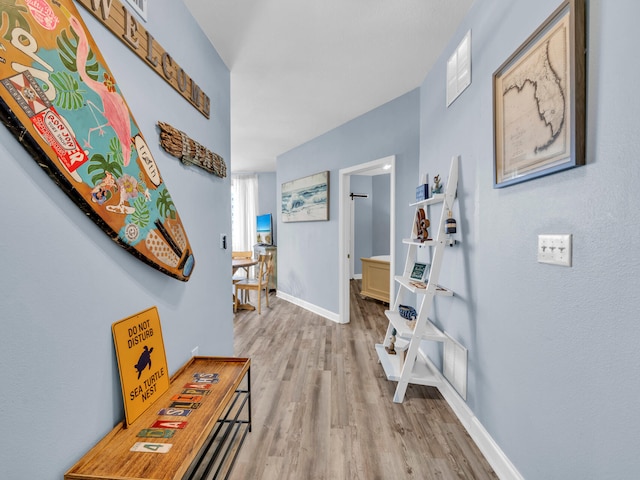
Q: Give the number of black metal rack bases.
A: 1